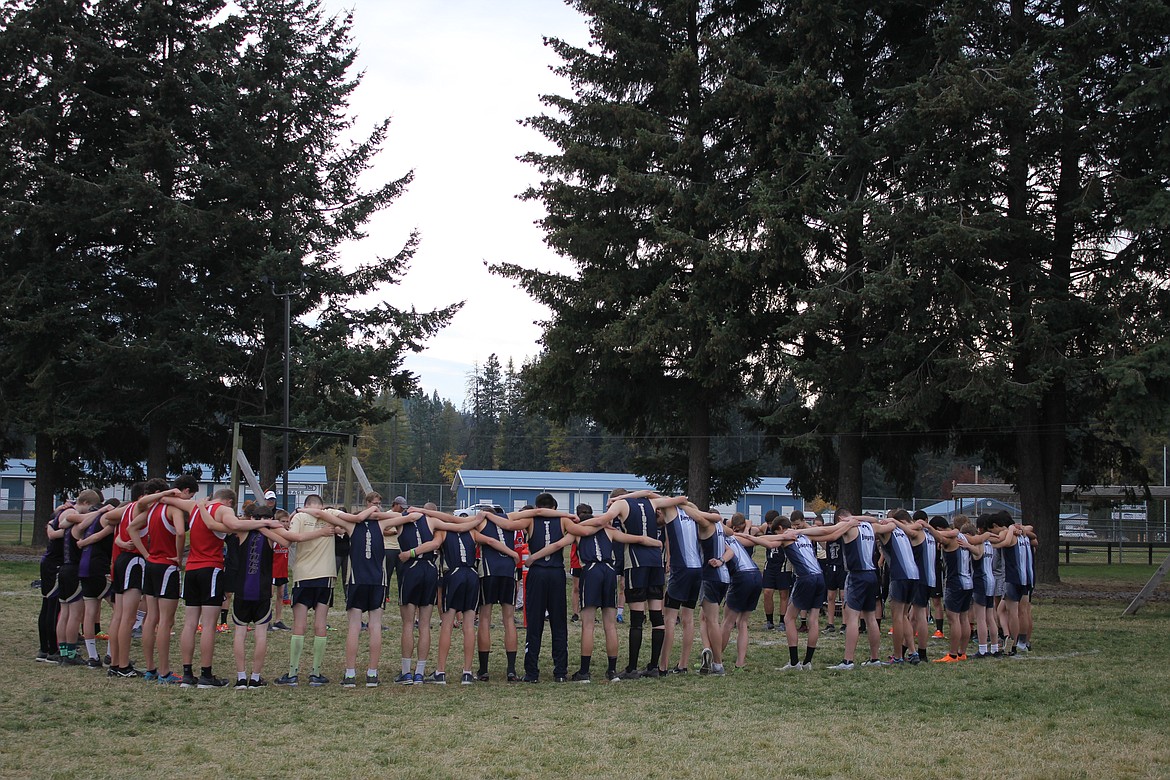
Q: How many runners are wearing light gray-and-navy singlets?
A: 11